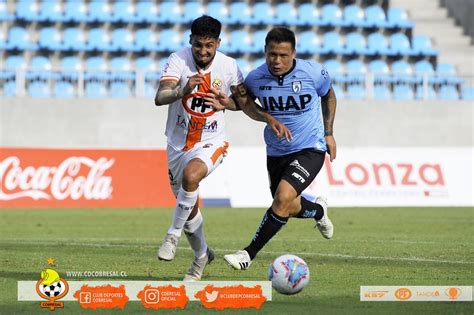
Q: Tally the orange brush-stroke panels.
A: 3